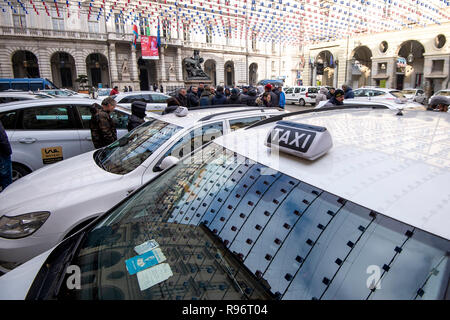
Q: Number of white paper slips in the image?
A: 2